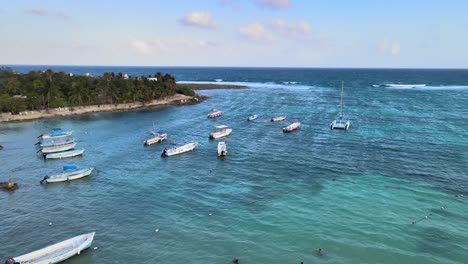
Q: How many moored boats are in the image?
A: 15